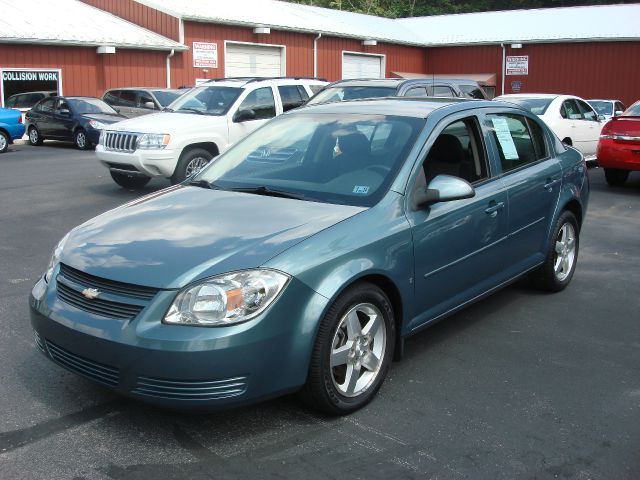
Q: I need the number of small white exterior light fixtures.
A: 4